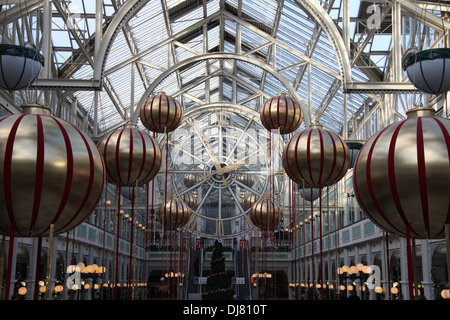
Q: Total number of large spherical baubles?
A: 8